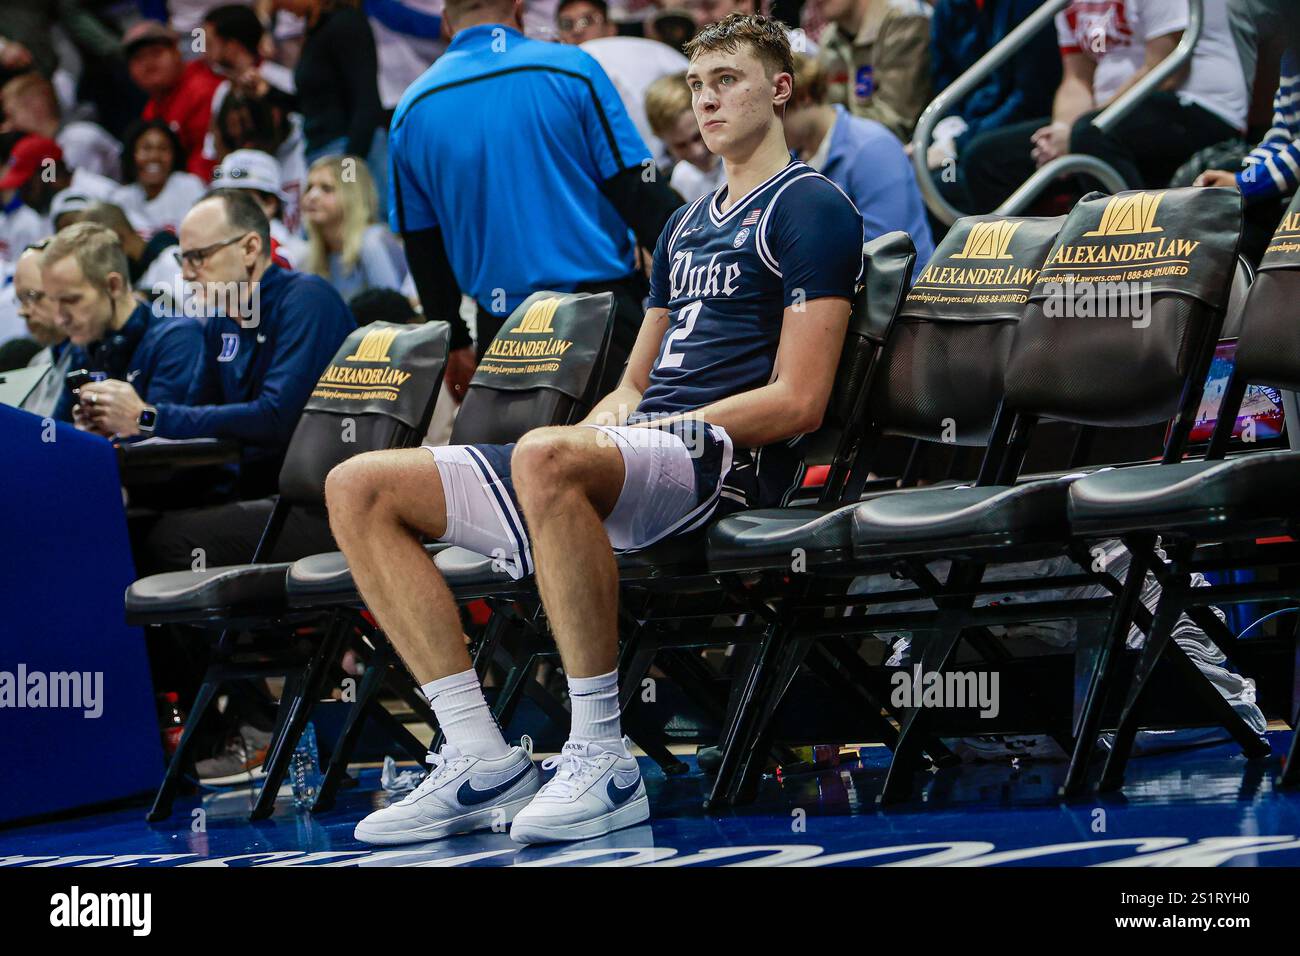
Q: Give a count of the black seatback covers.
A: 6